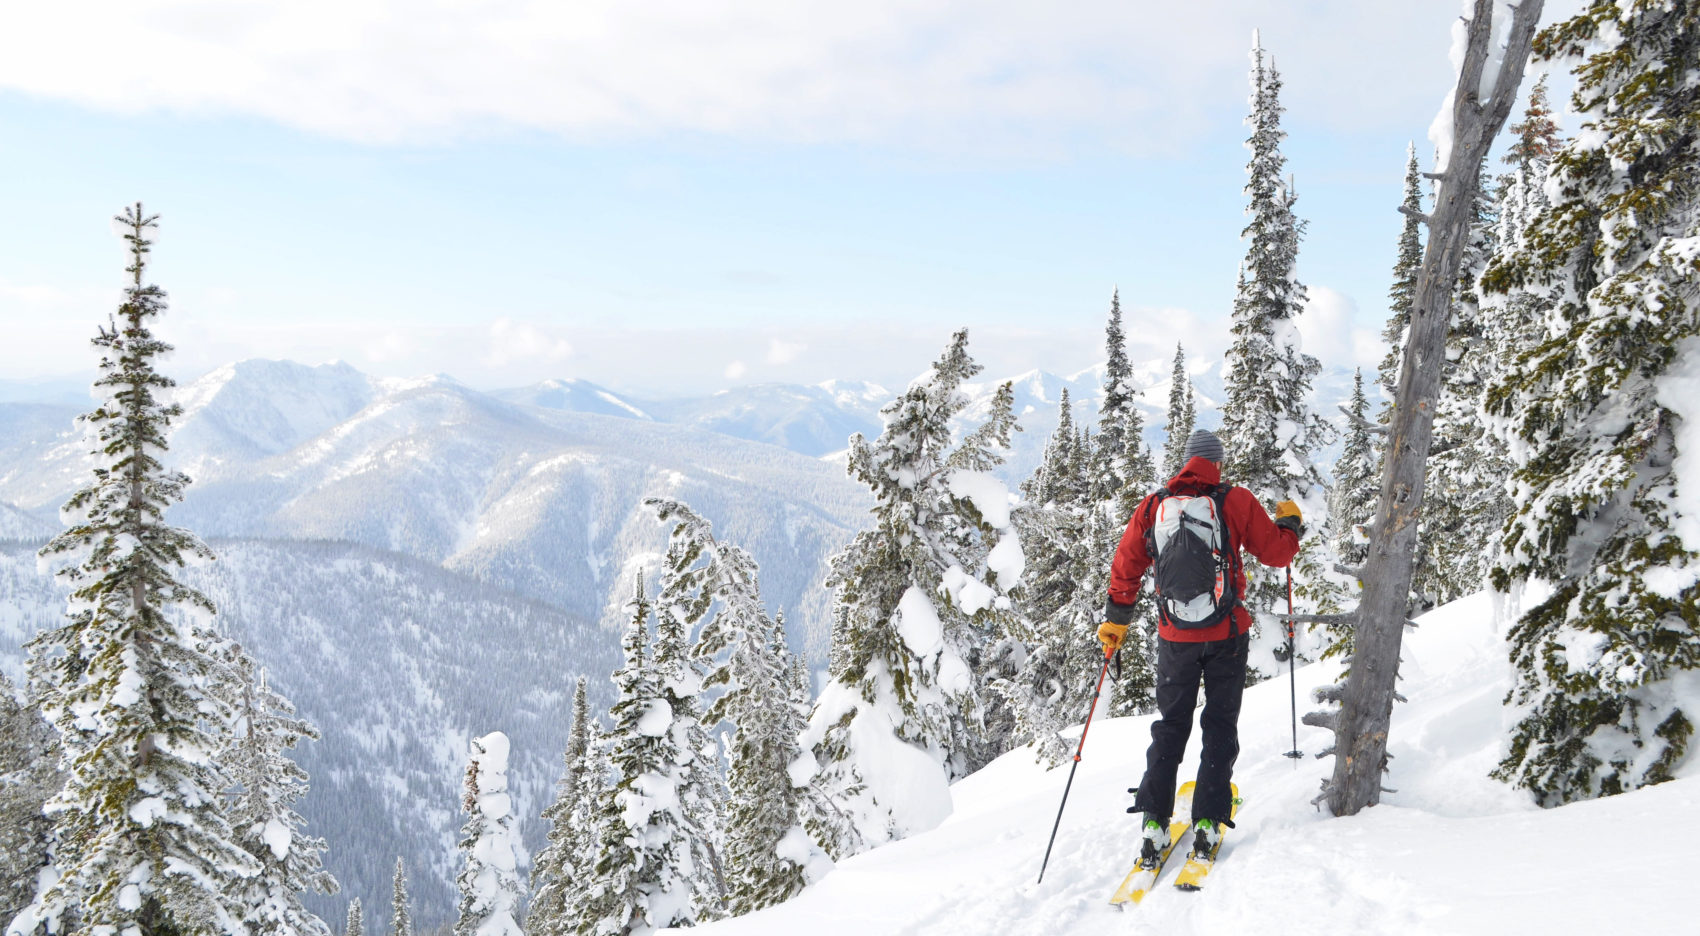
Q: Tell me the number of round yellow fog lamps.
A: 0